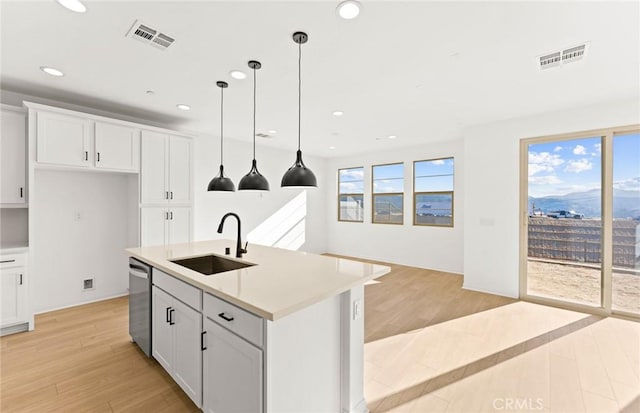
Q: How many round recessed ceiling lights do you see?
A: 9